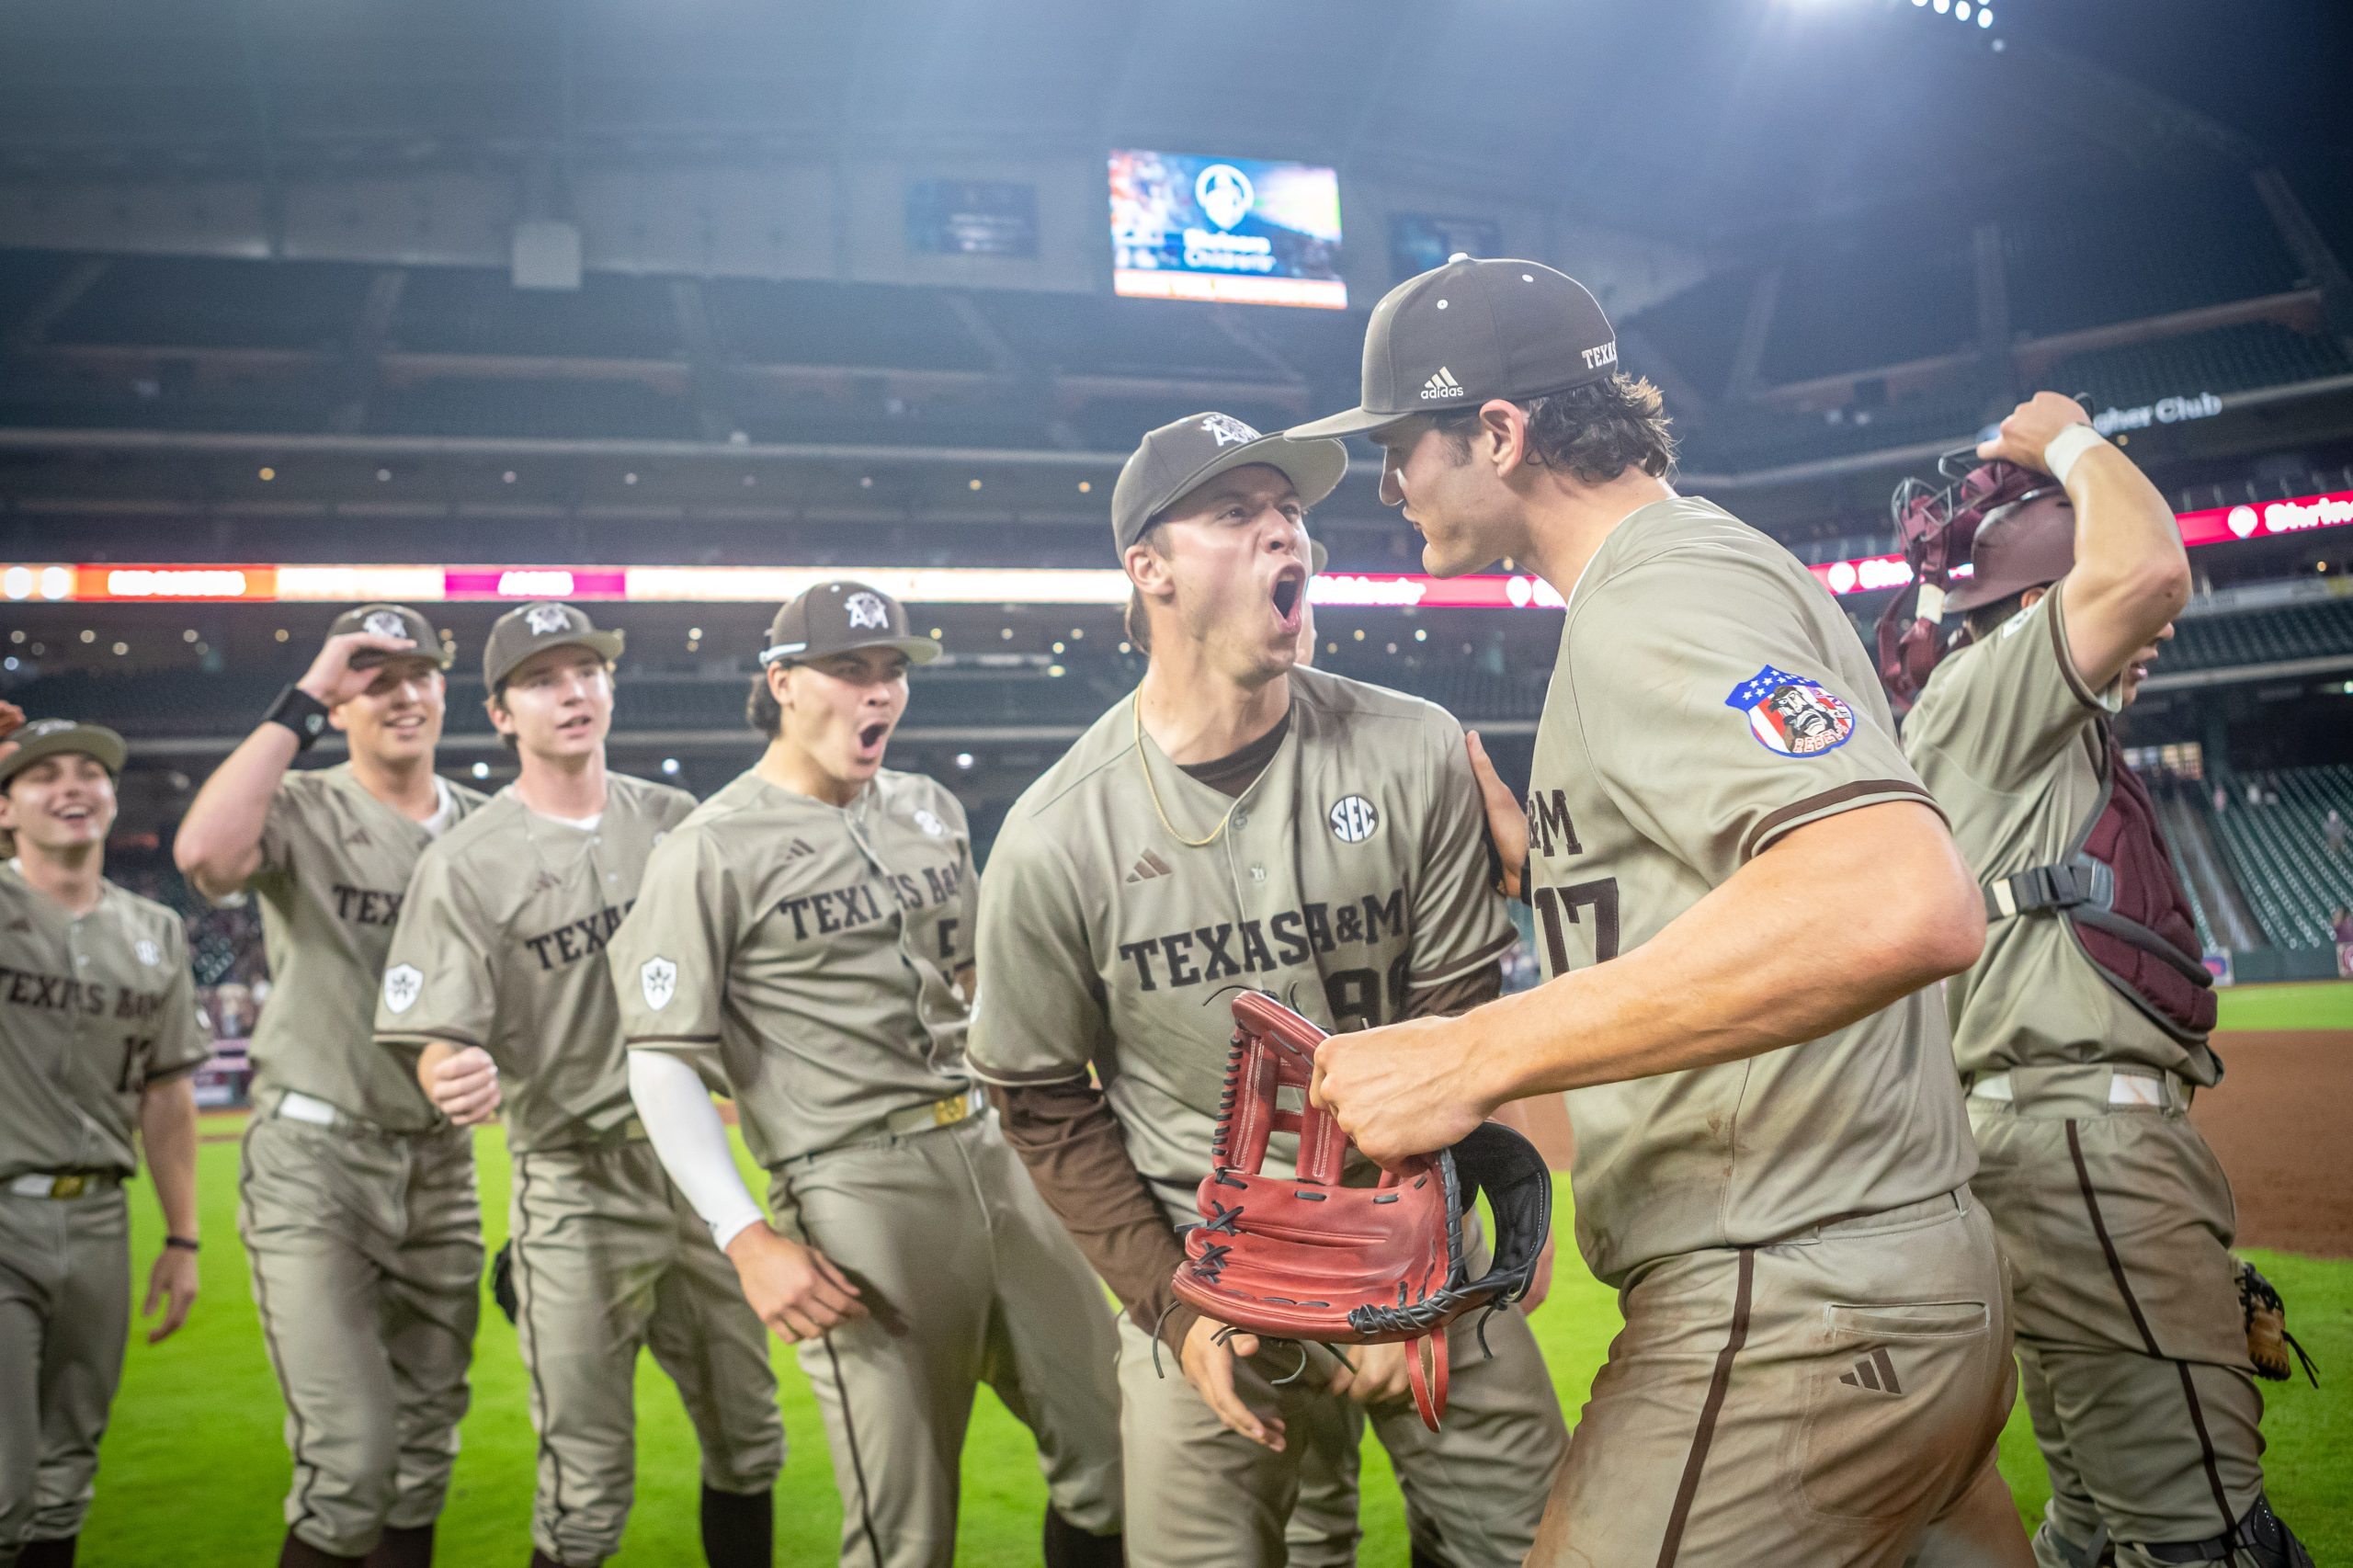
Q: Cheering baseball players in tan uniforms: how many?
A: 7